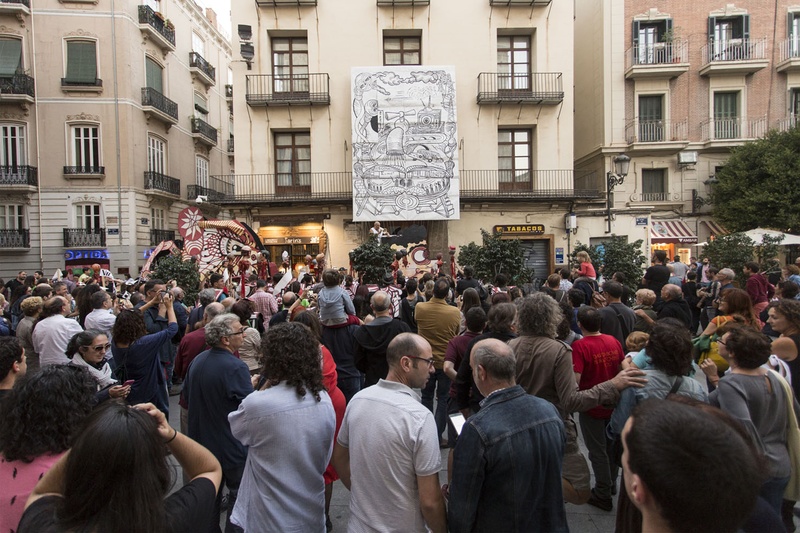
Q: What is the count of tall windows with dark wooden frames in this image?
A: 5